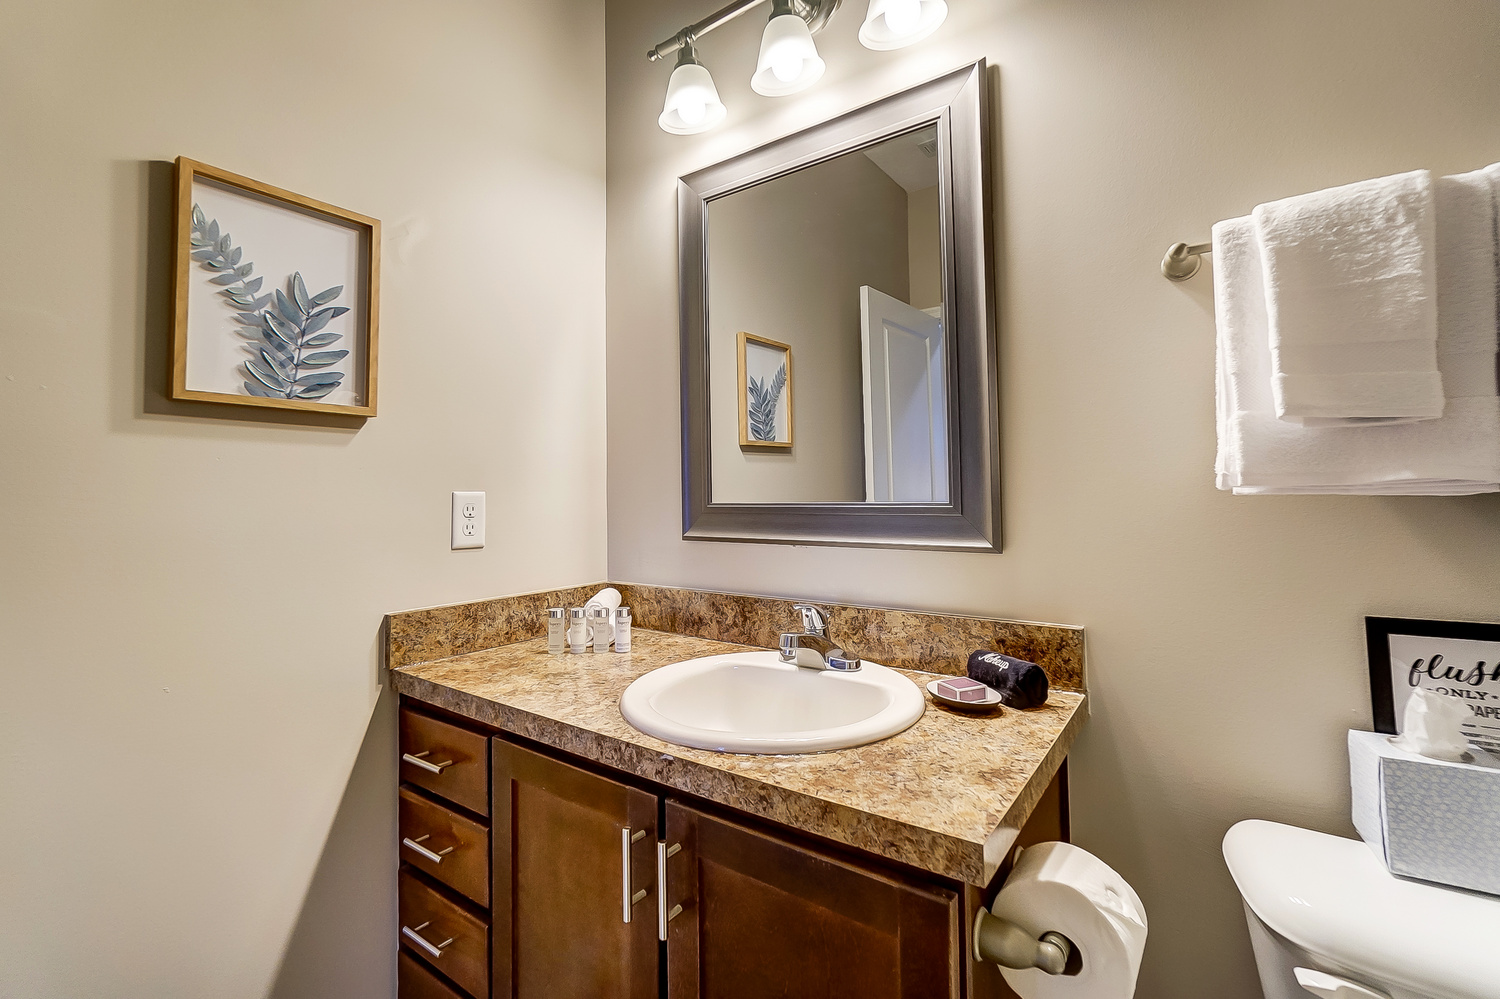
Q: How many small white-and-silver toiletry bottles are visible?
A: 4